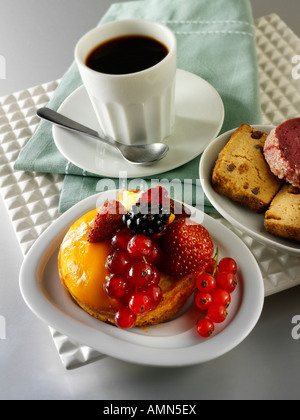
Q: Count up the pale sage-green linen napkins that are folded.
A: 1